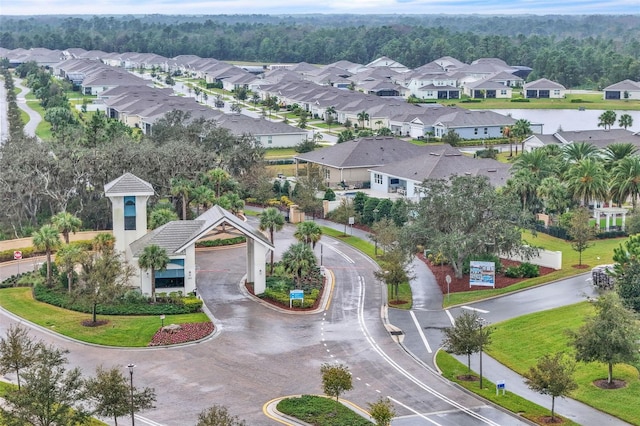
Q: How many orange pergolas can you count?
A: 0